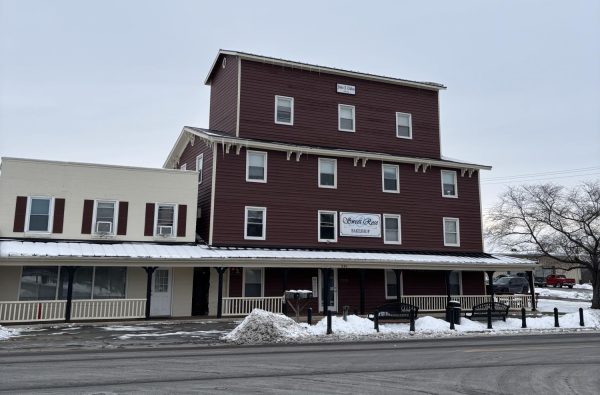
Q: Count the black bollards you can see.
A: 9